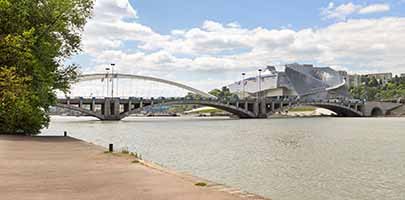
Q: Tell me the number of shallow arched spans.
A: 3